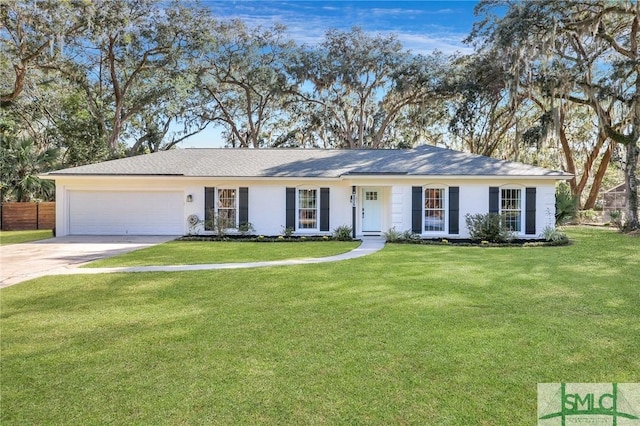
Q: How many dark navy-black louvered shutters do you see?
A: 8